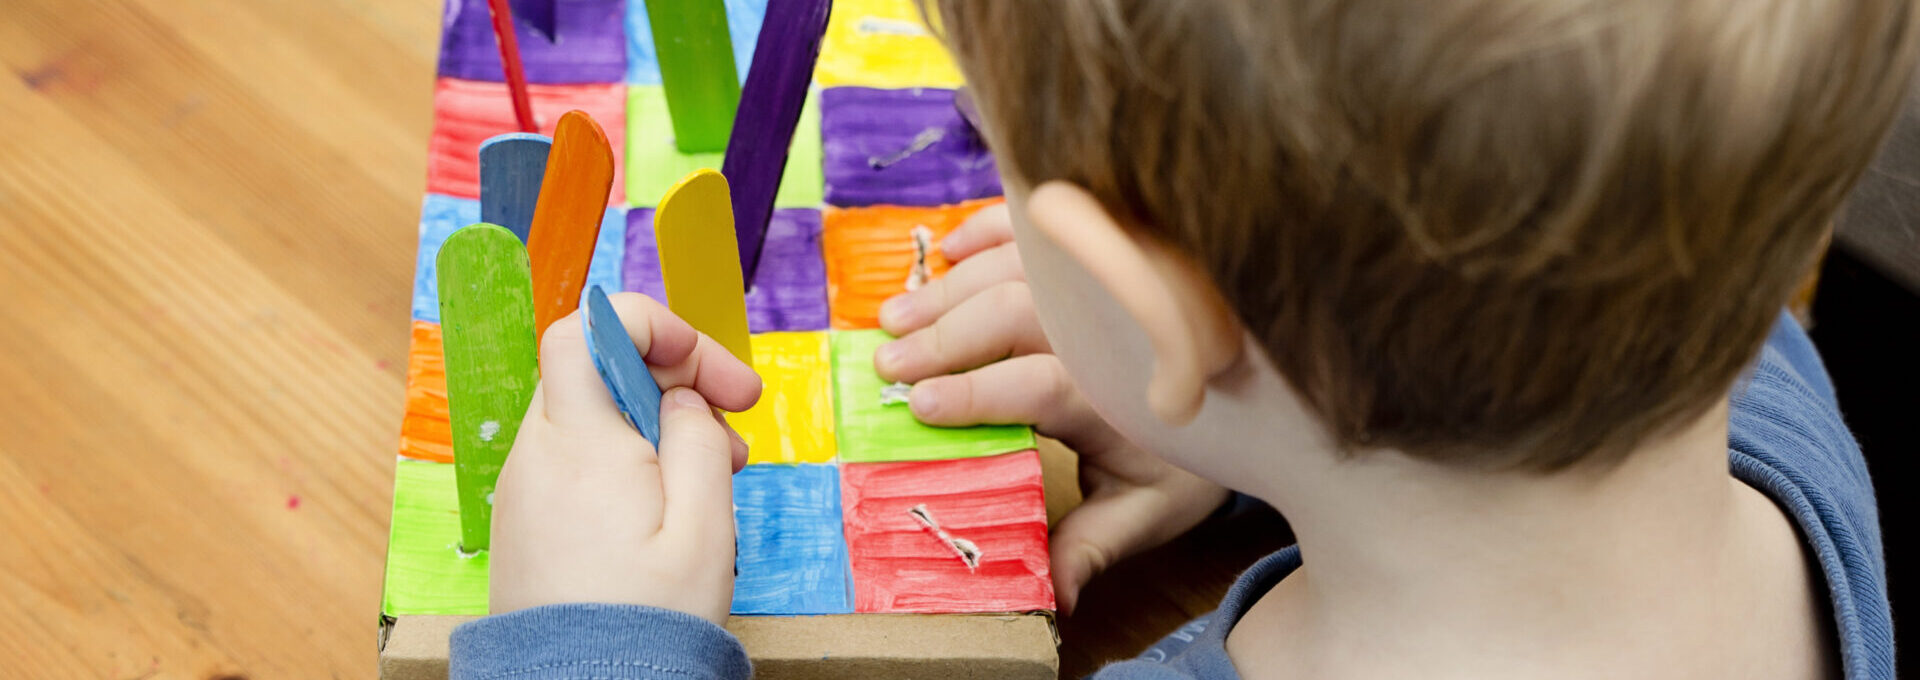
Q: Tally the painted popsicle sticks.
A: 9